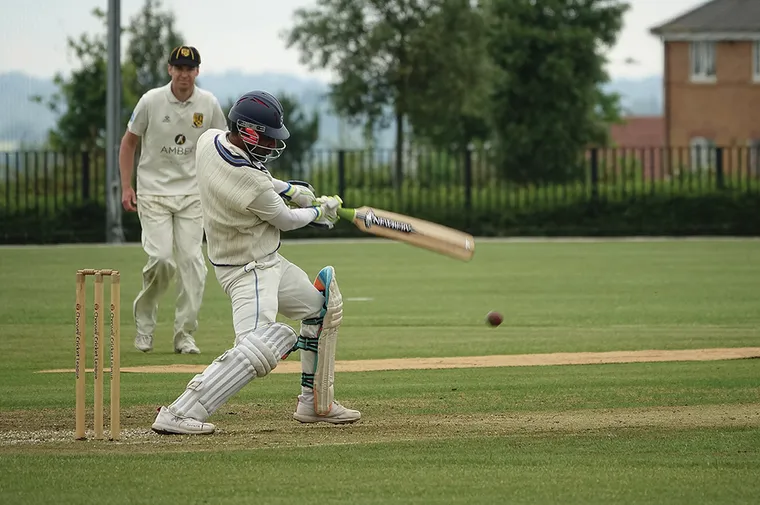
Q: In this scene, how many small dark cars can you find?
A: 0